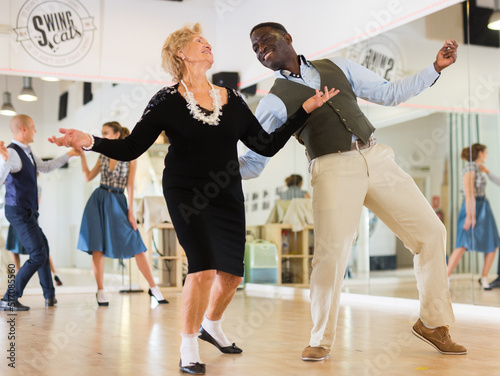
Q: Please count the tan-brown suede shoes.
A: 2